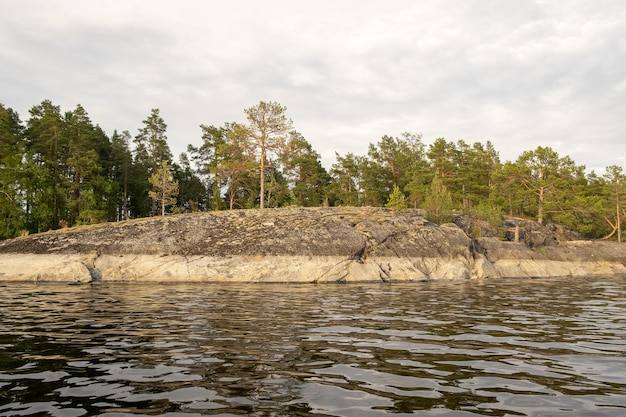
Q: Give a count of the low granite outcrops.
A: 1